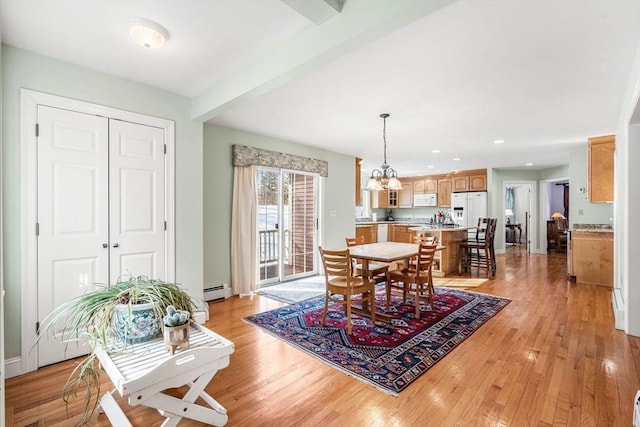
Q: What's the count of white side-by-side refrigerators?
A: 1